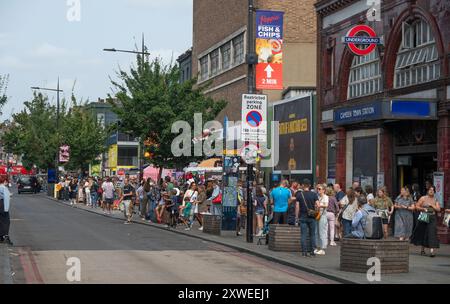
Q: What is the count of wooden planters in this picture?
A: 3